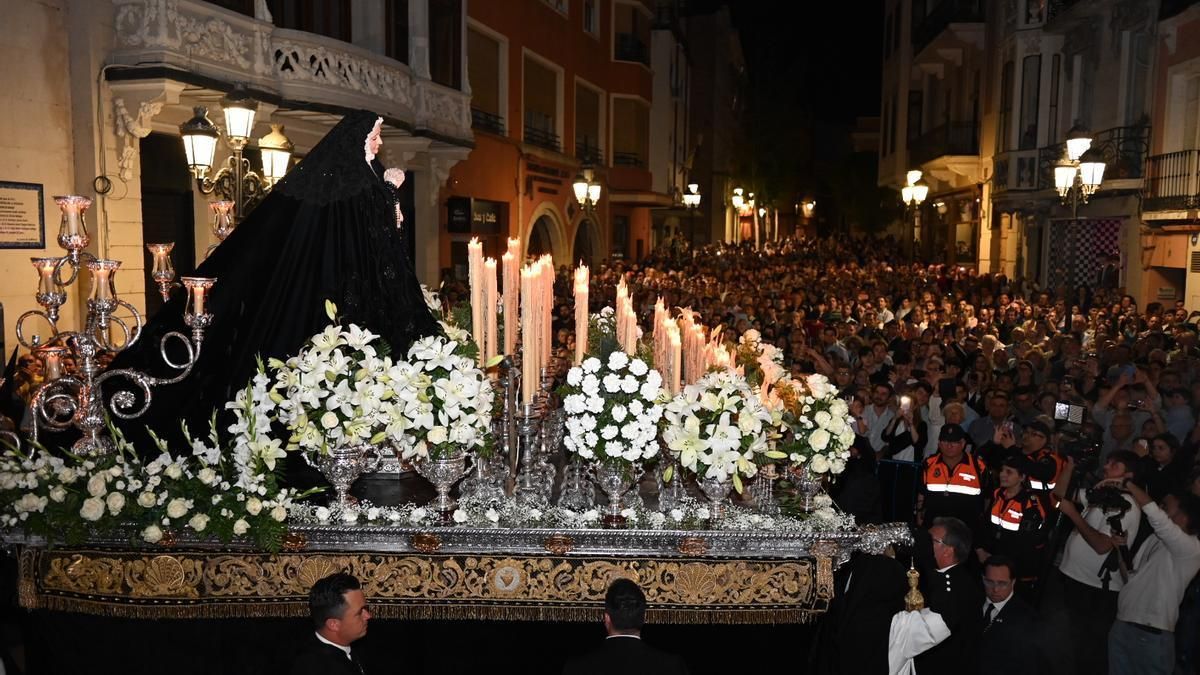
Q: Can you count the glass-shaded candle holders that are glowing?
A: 7